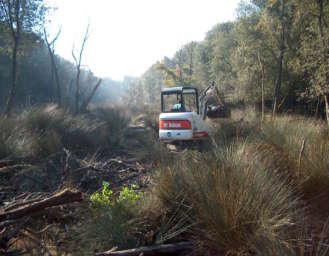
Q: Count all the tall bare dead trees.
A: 2